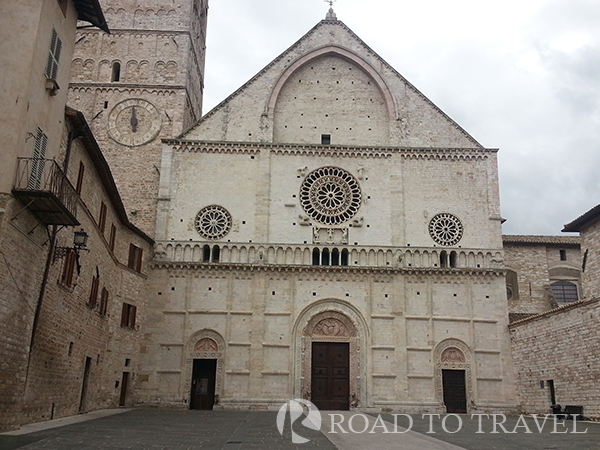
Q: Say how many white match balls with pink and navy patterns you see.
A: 0